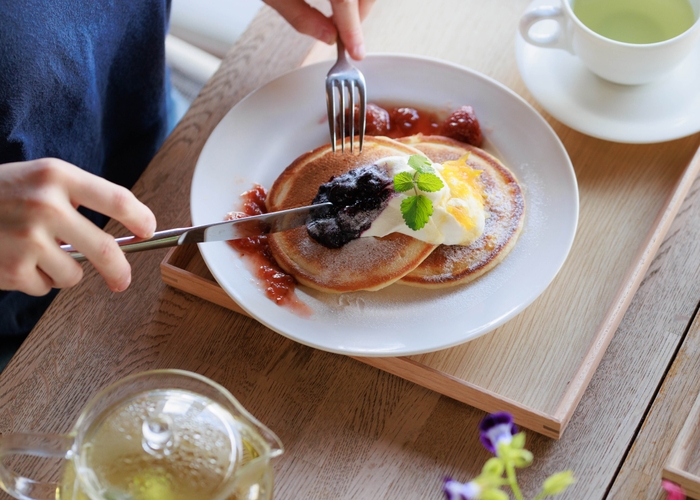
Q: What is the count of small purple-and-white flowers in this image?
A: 2